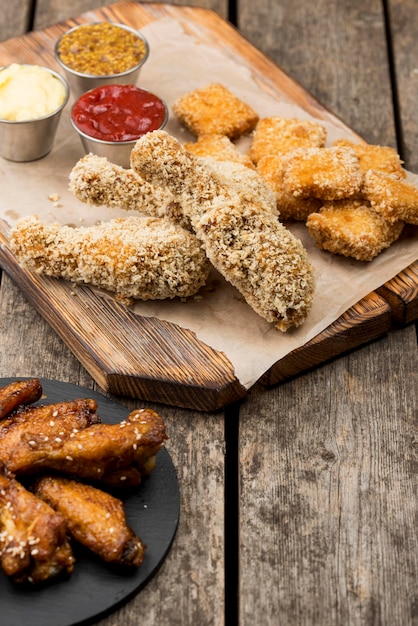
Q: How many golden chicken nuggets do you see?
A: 8